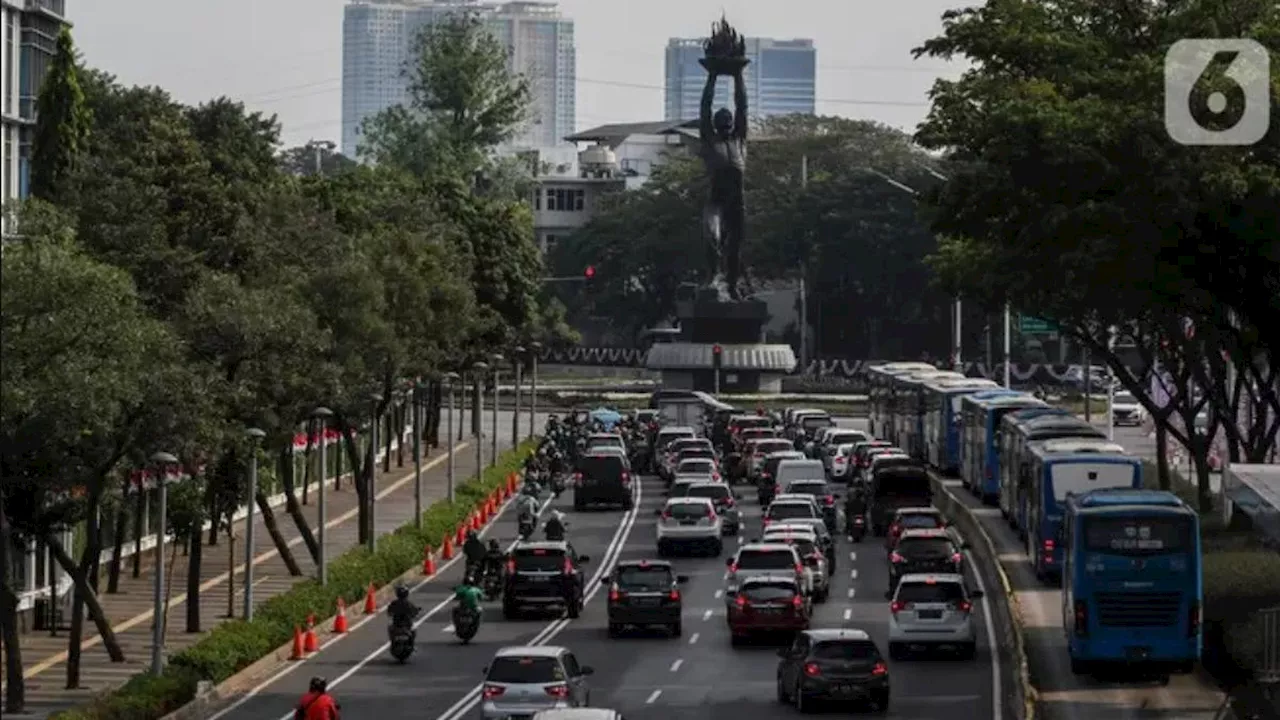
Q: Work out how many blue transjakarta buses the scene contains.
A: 7